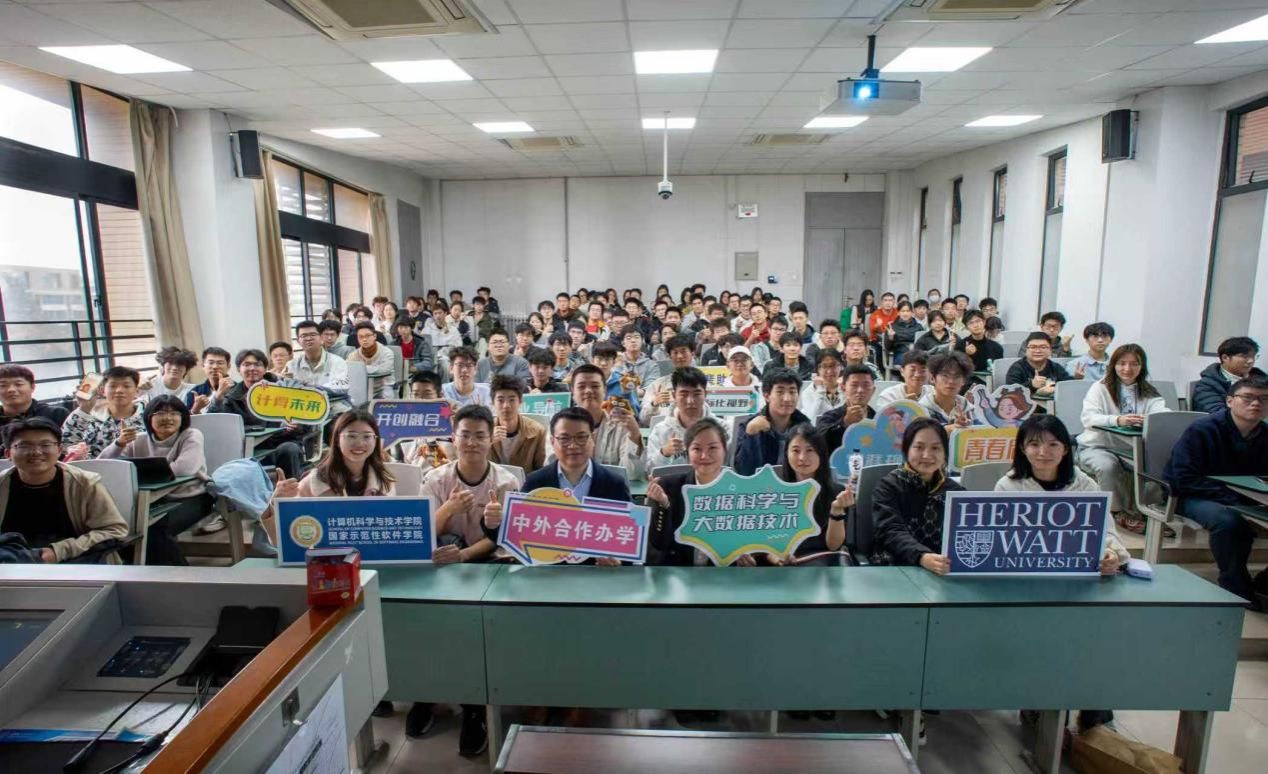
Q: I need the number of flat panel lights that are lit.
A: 10